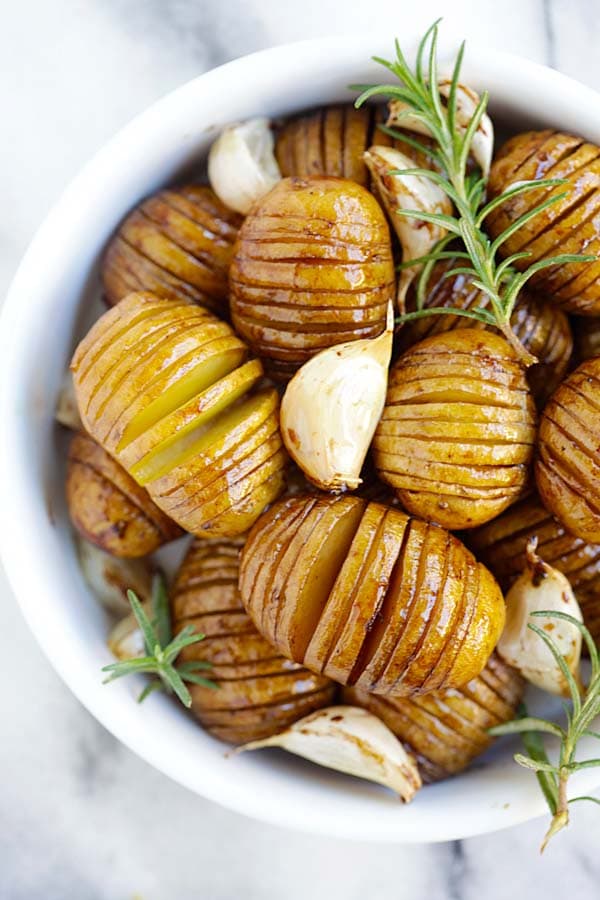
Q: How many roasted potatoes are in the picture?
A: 13